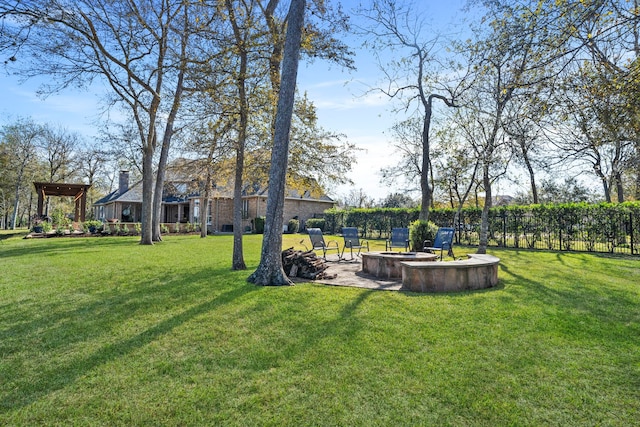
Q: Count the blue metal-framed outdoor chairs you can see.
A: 4